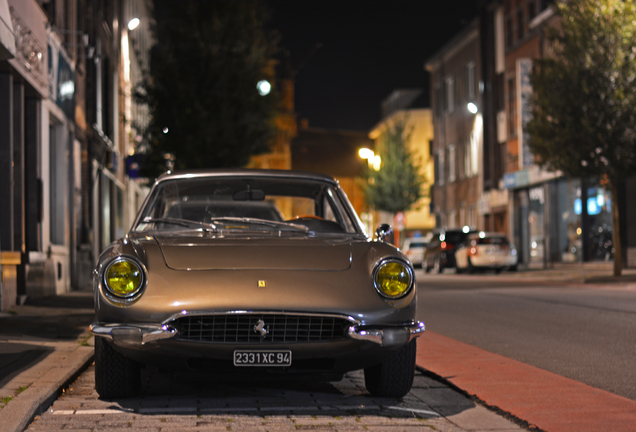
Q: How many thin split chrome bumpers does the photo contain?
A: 2